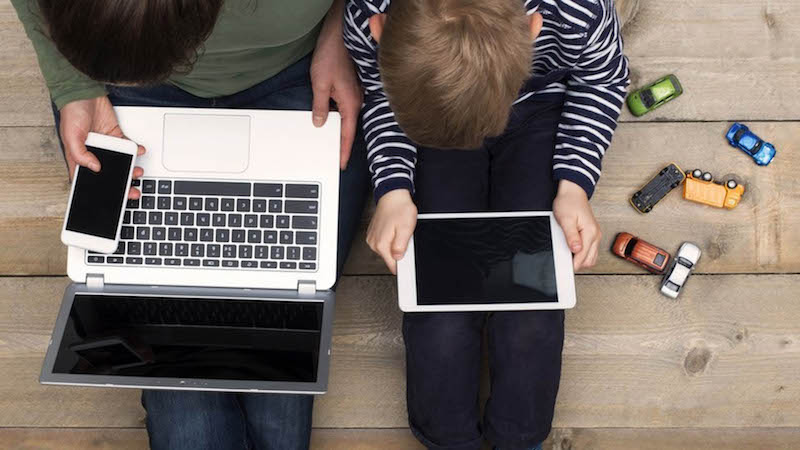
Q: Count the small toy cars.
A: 6